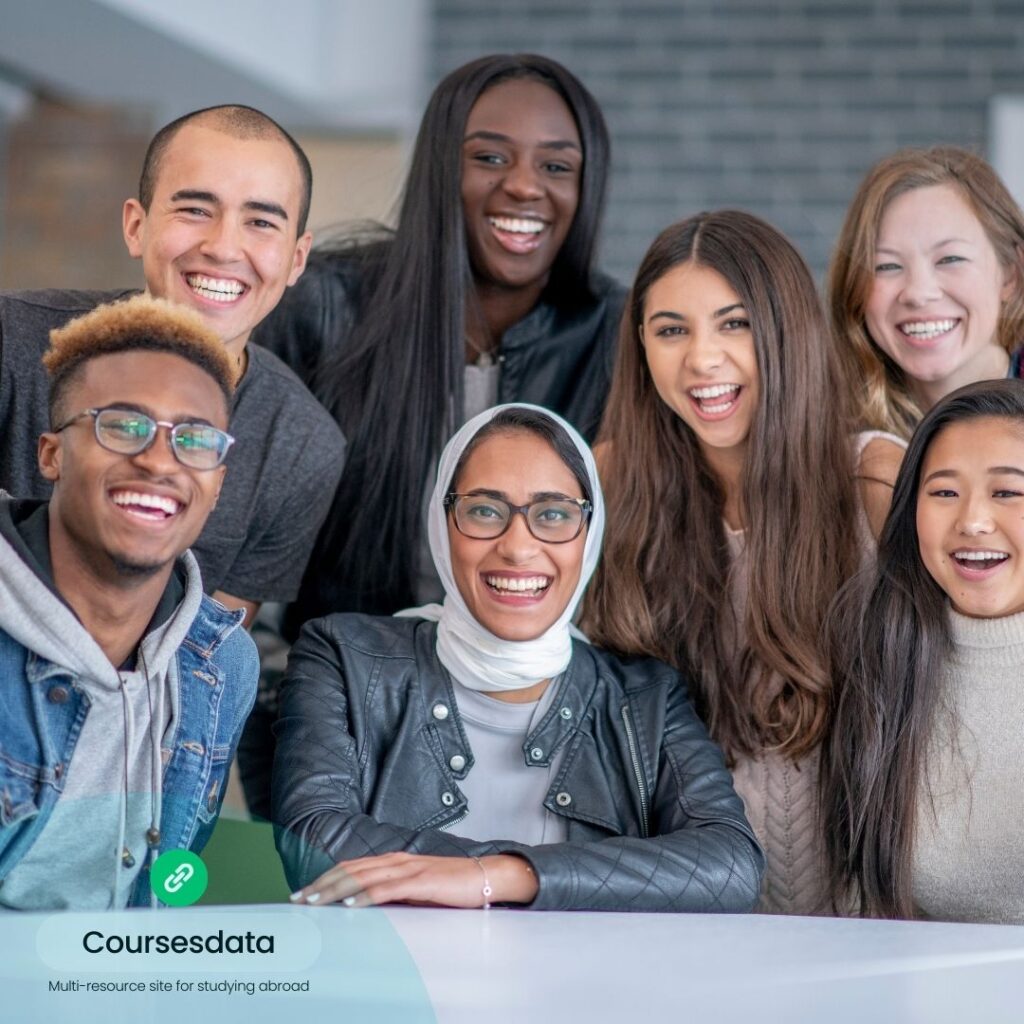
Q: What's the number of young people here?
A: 7